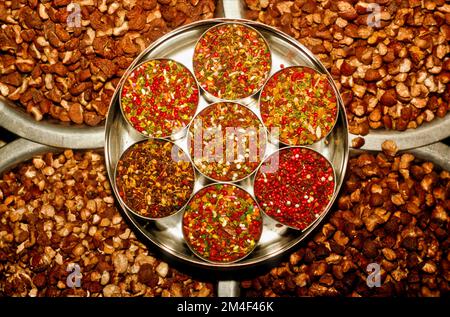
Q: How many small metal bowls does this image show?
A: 7